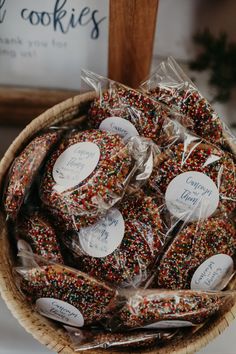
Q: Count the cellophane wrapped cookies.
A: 11